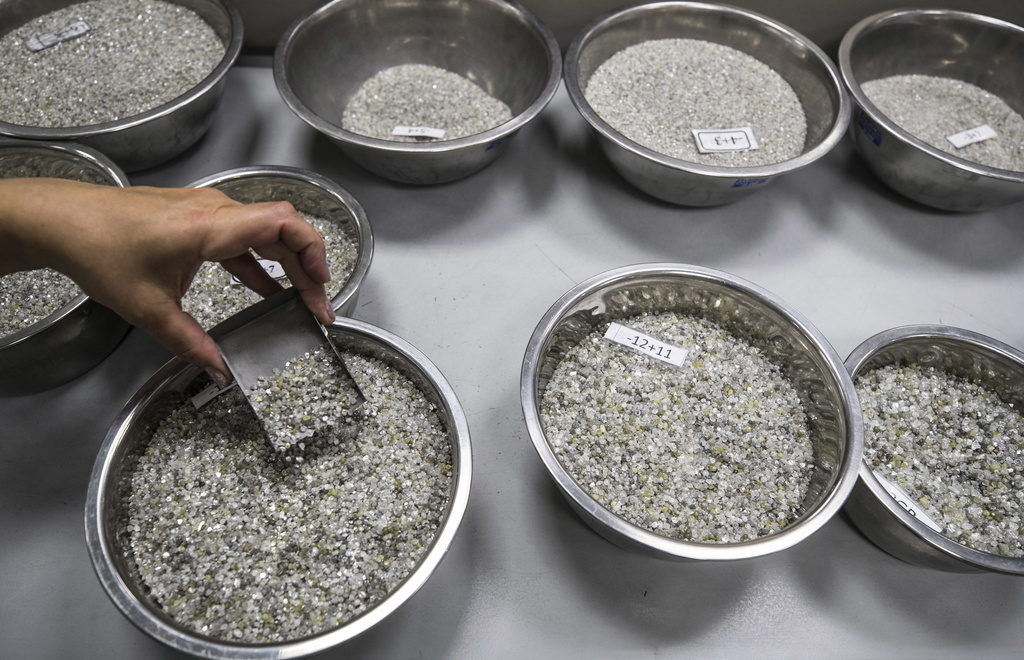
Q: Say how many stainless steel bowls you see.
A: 9